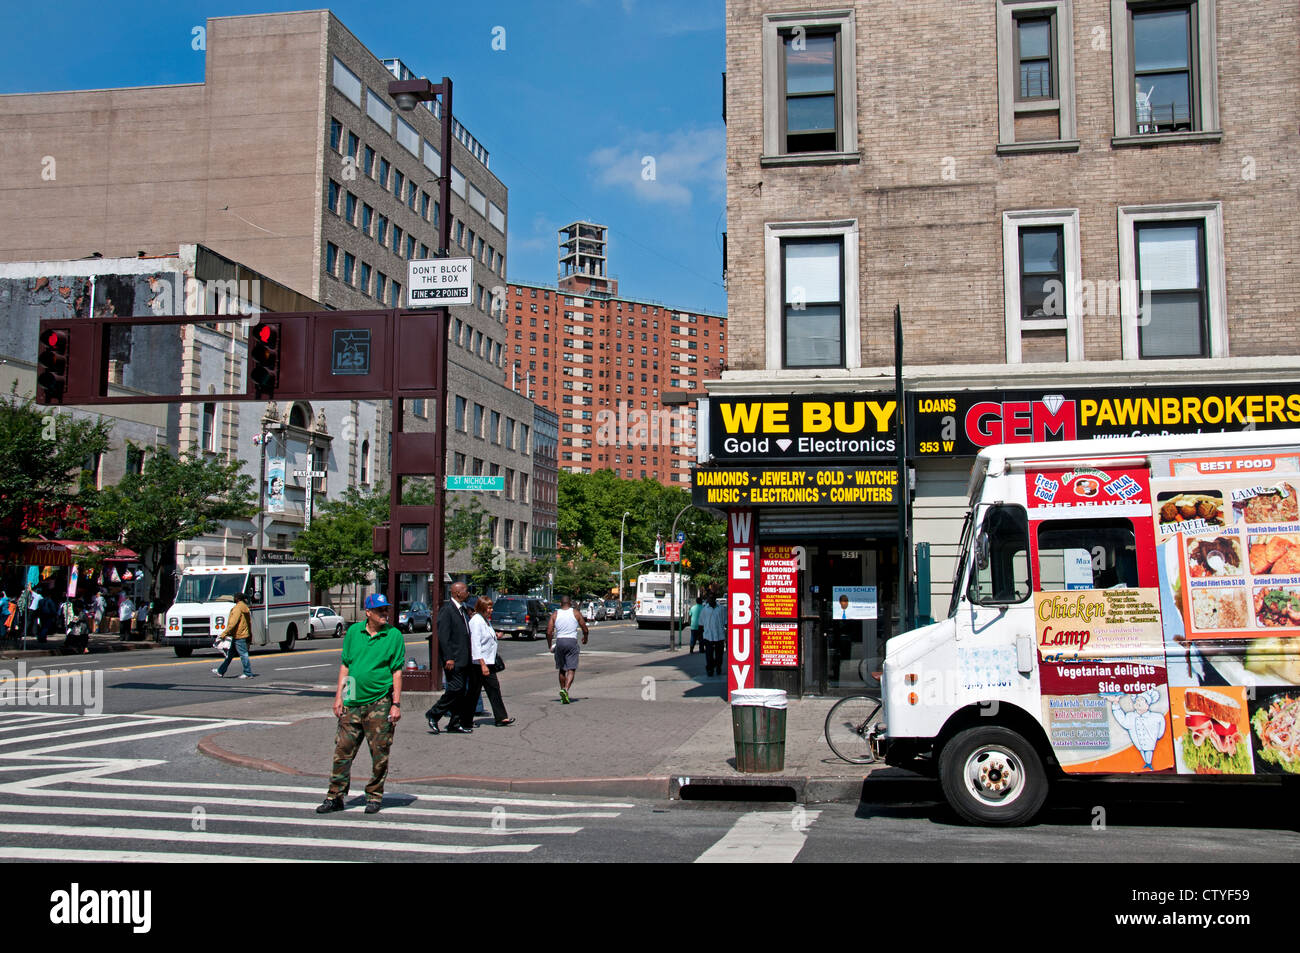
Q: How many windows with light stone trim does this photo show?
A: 6